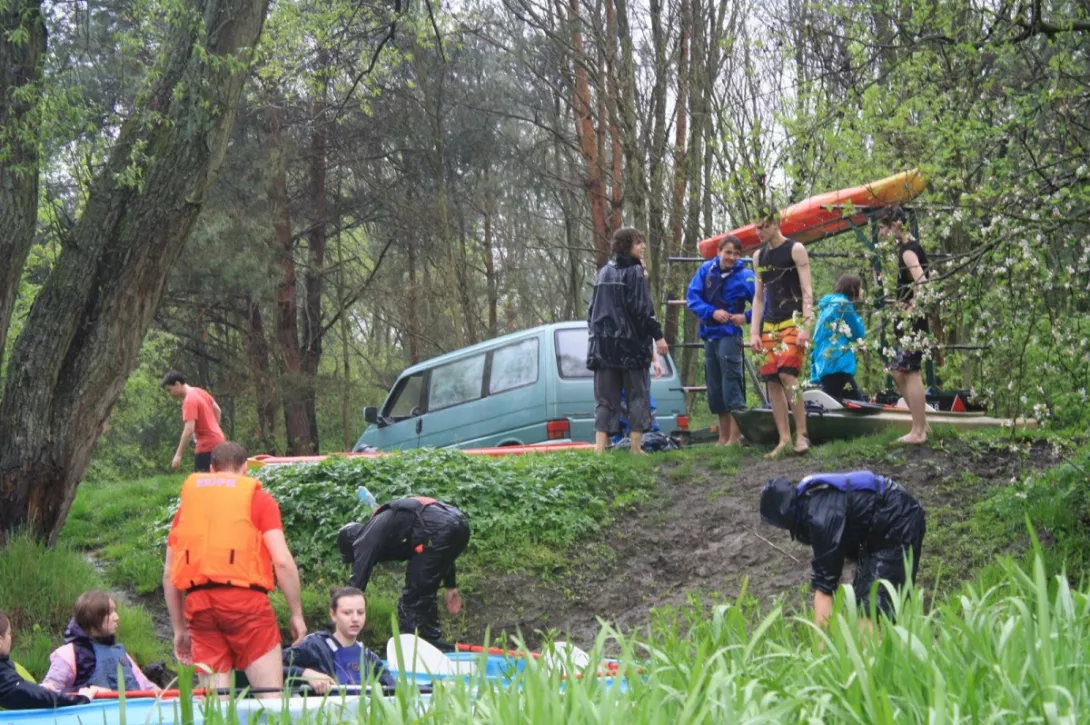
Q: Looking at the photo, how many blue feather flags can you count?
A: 0